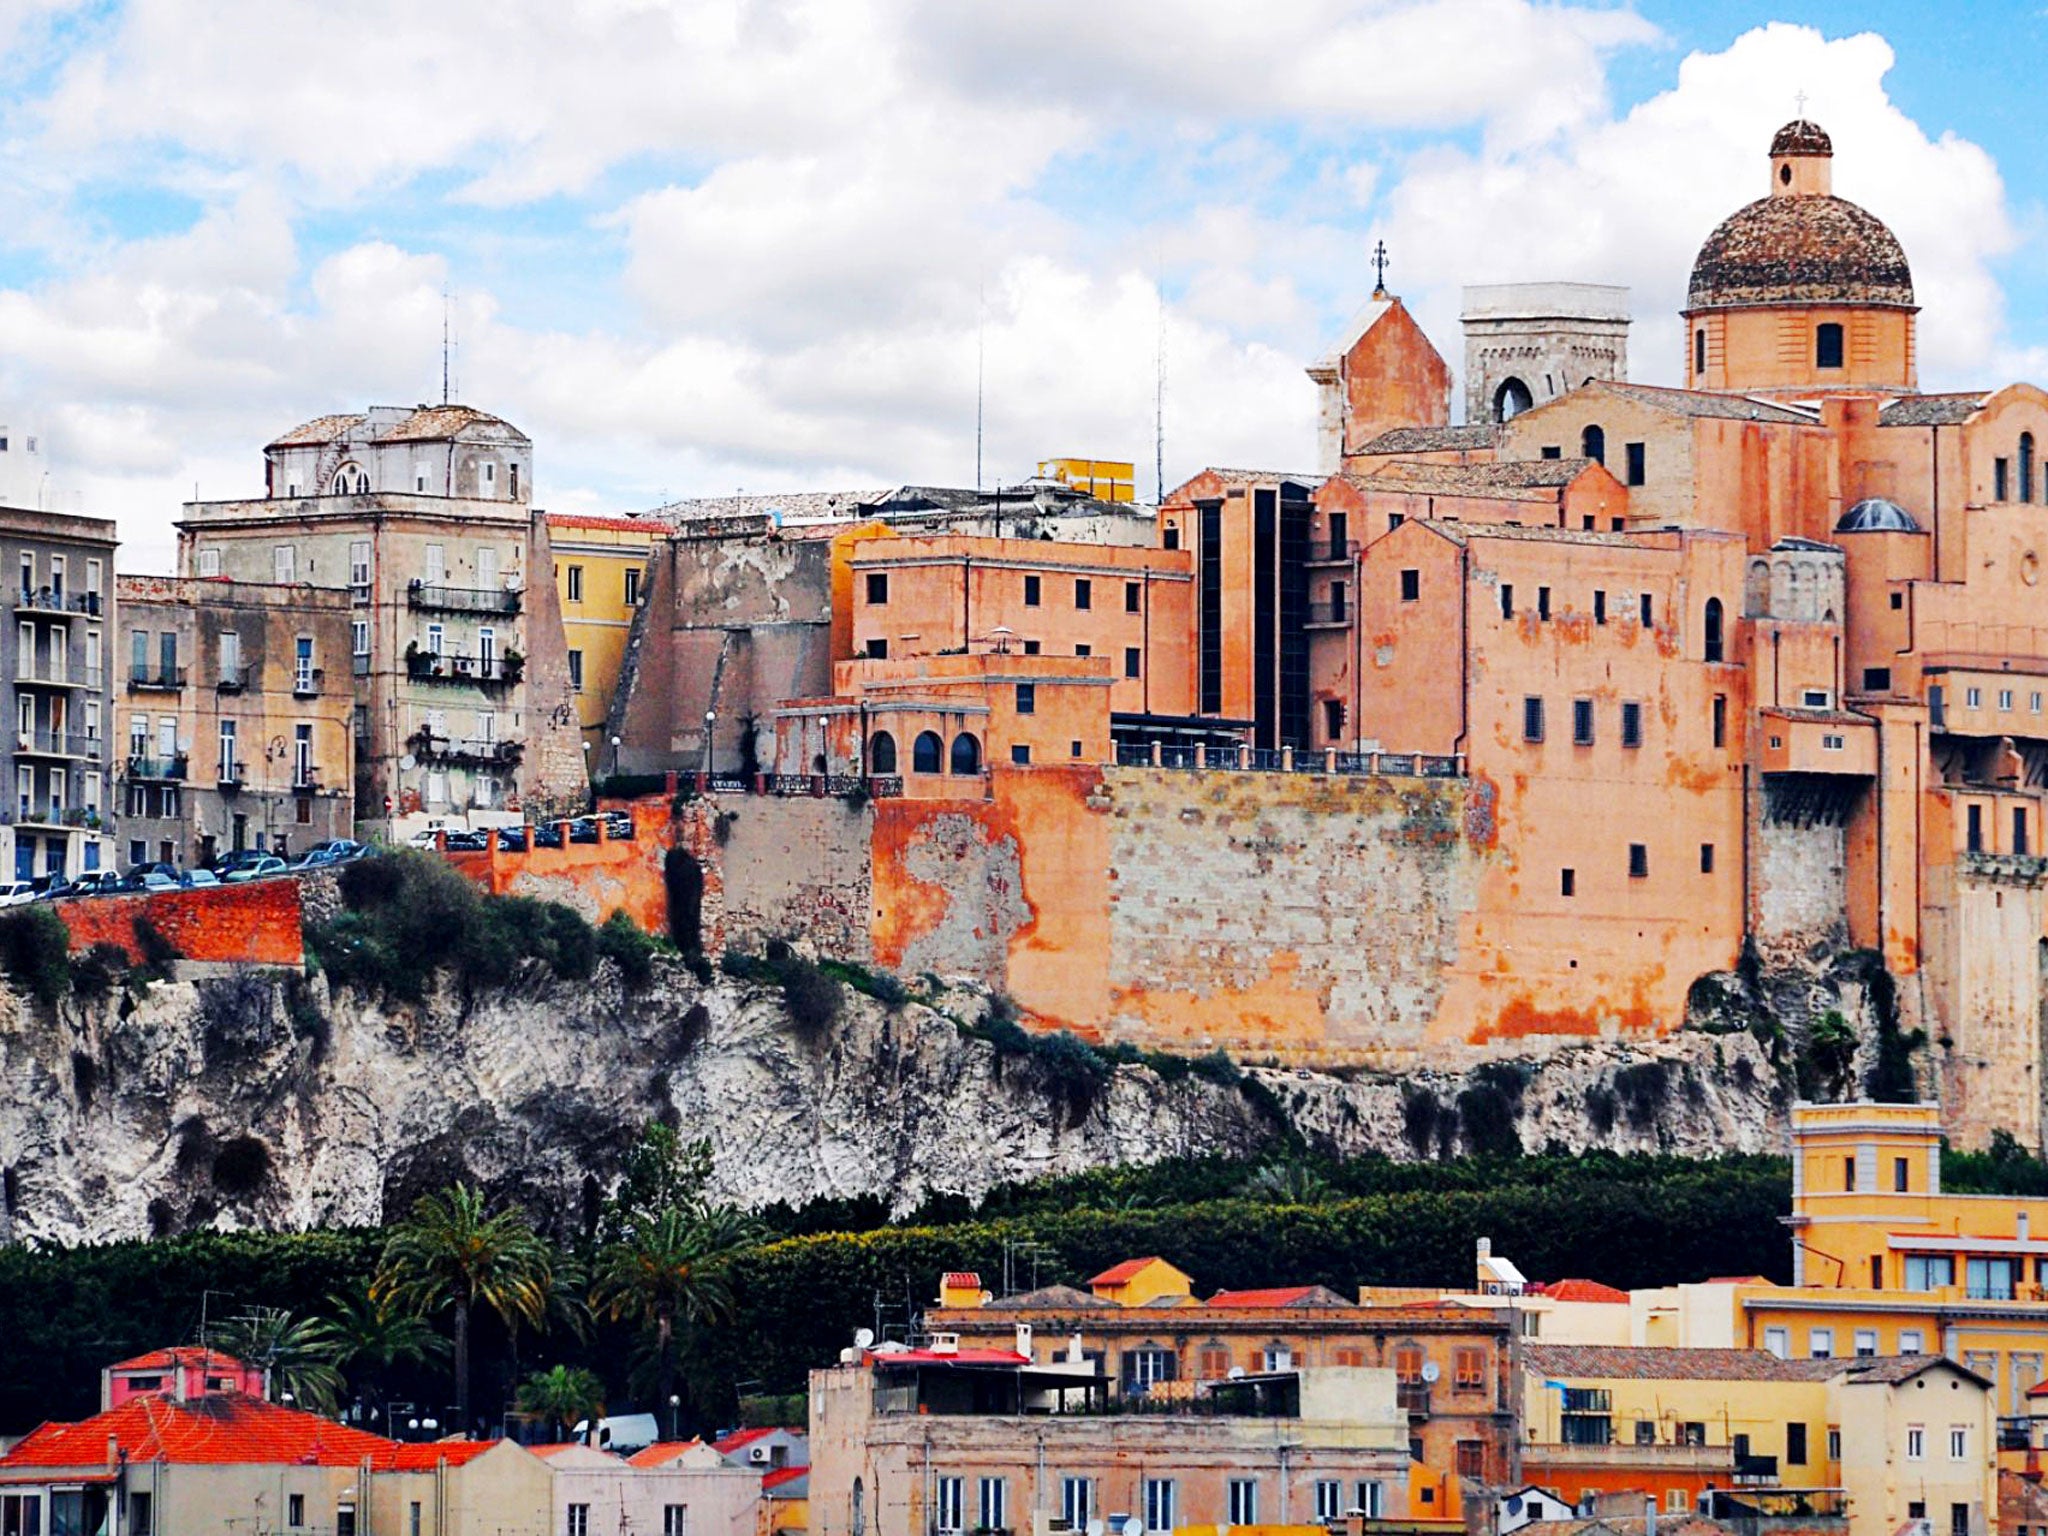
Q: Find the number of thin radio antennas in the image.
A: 3